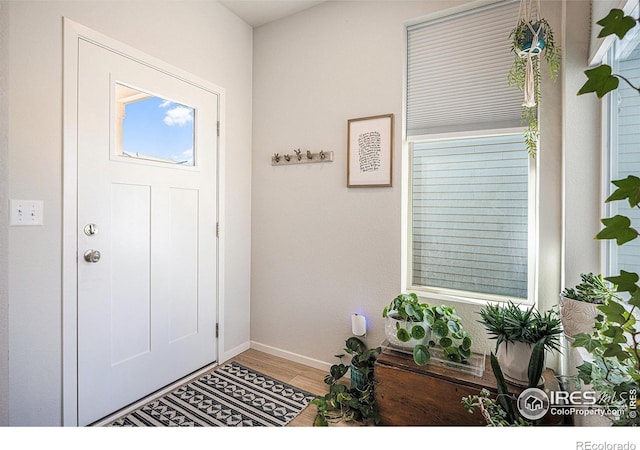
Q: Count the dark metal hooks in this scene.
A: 5